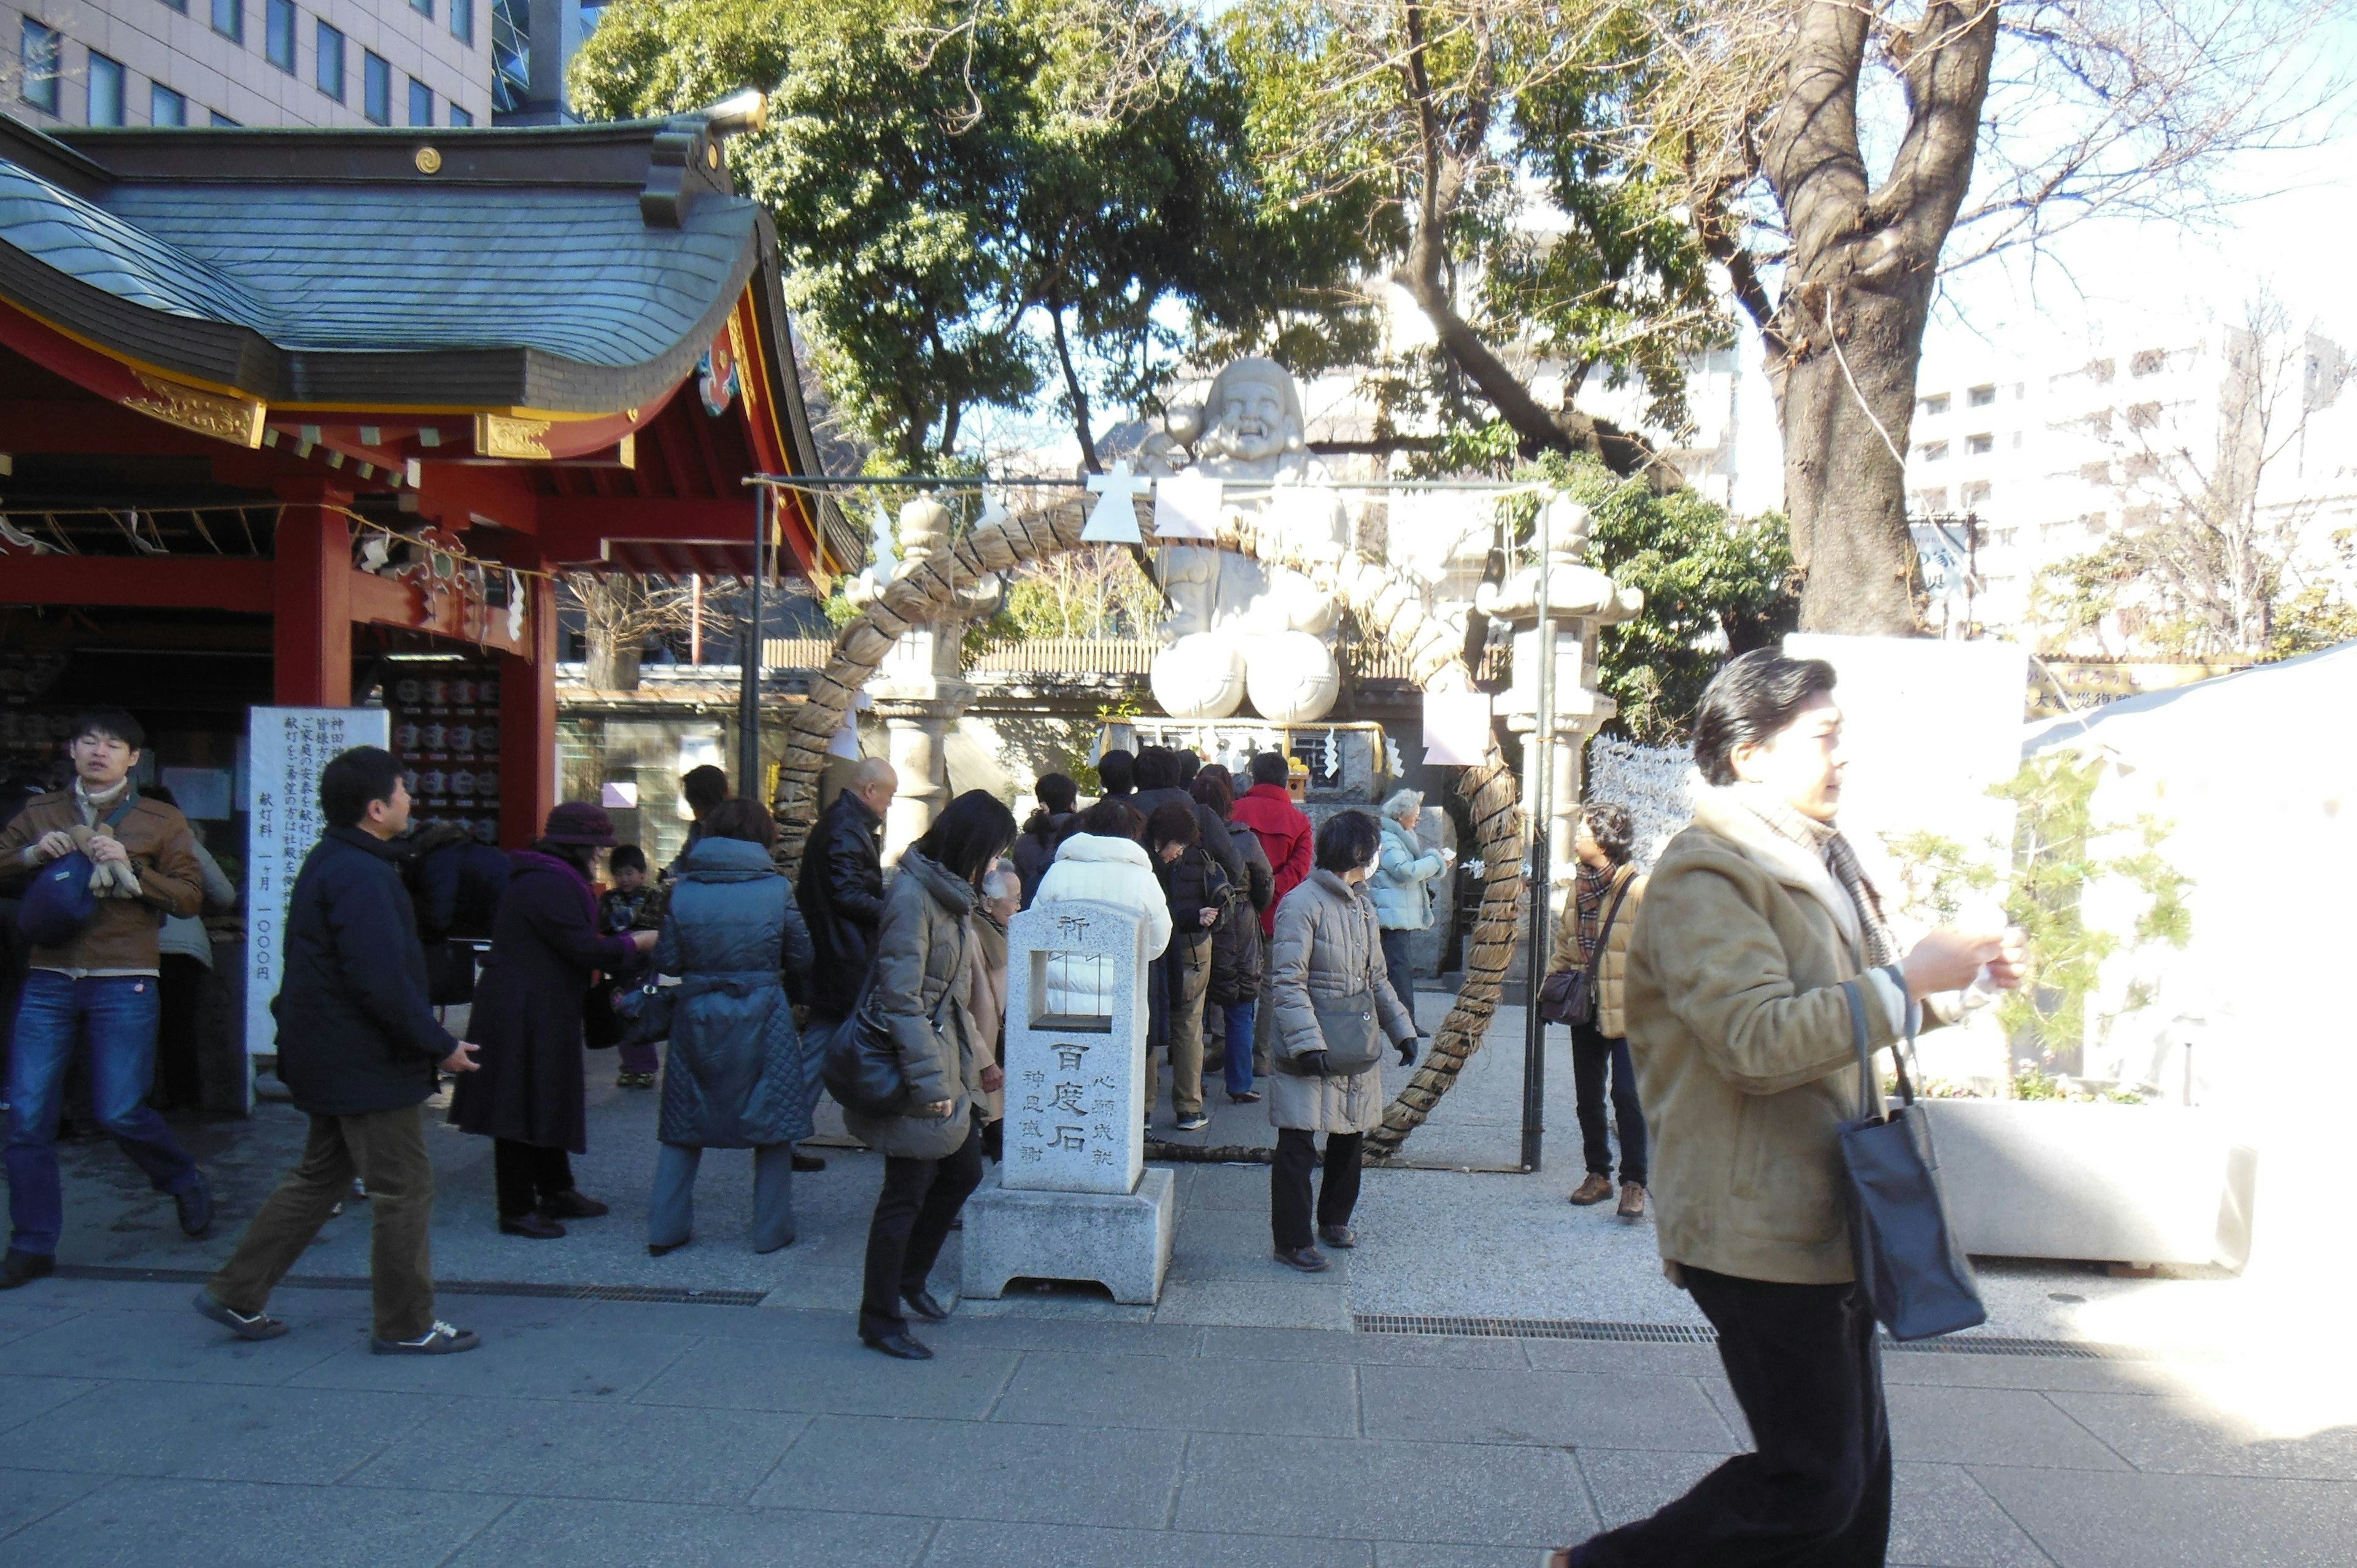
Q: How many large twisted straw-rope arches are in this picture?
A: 1